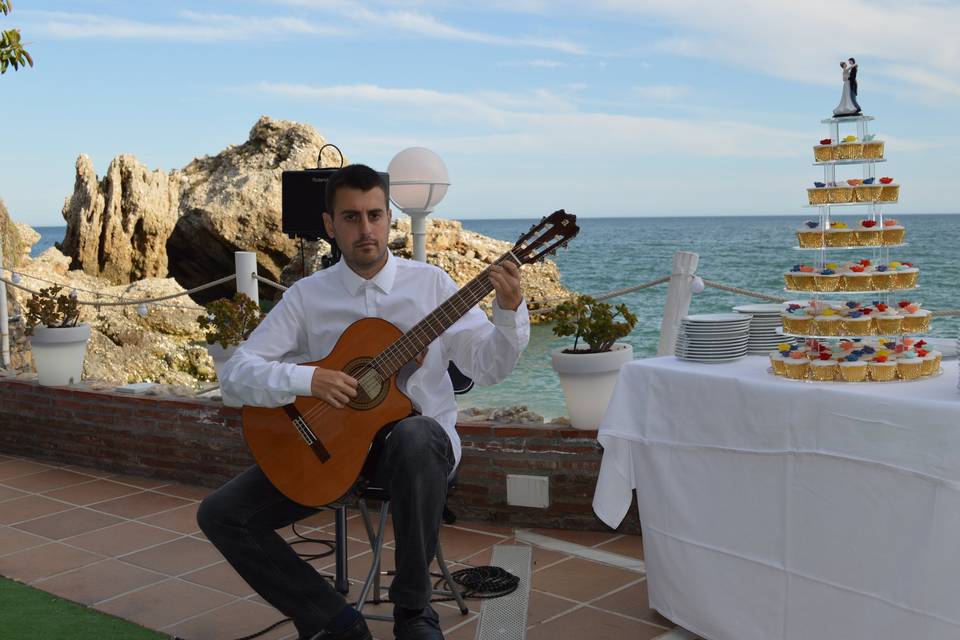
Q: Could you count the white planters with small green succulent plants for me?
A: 3